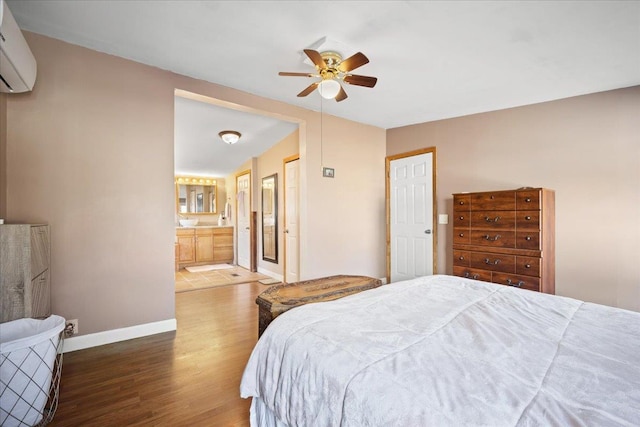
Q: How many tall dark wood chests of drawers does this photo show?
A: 1